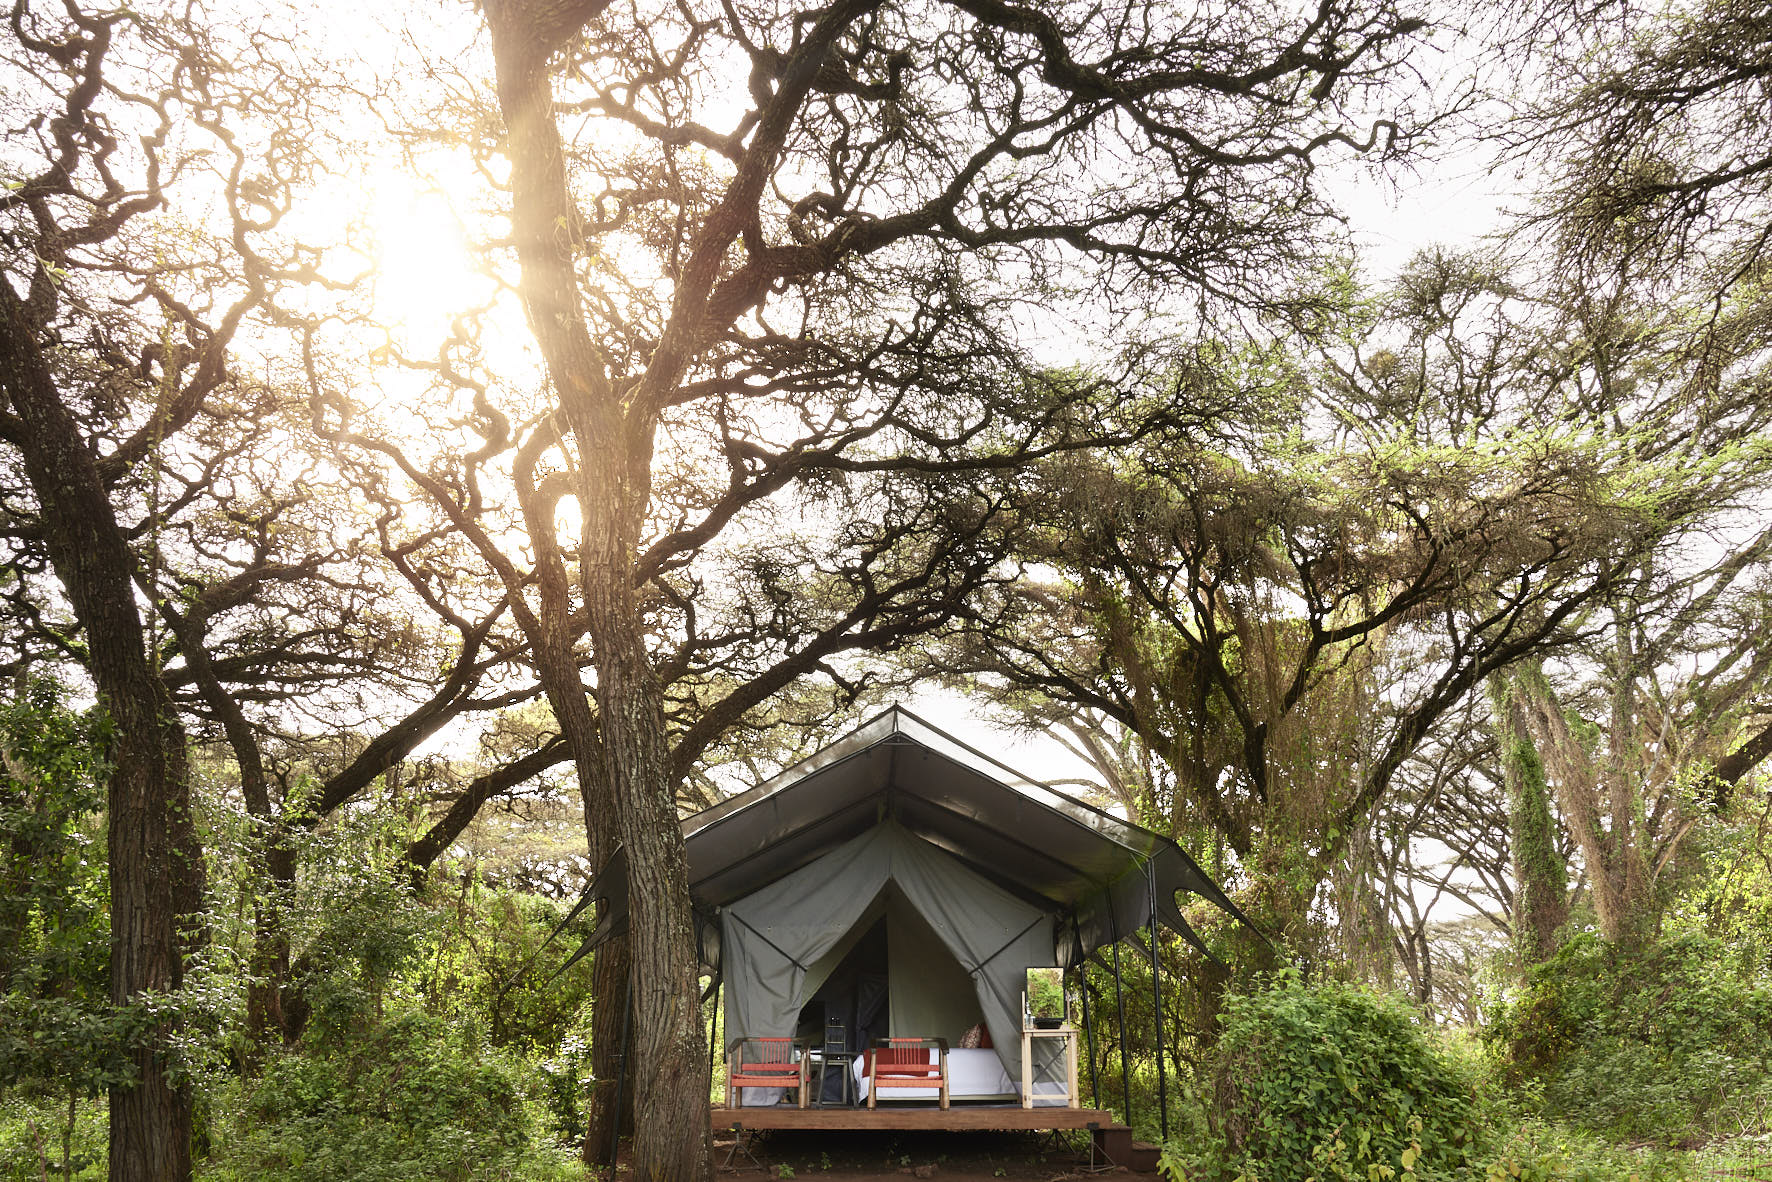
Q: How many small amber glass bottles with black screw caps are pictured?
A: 0